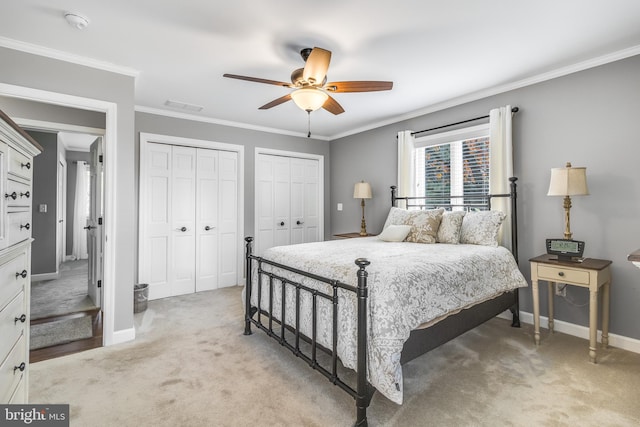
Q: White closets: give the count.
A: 2